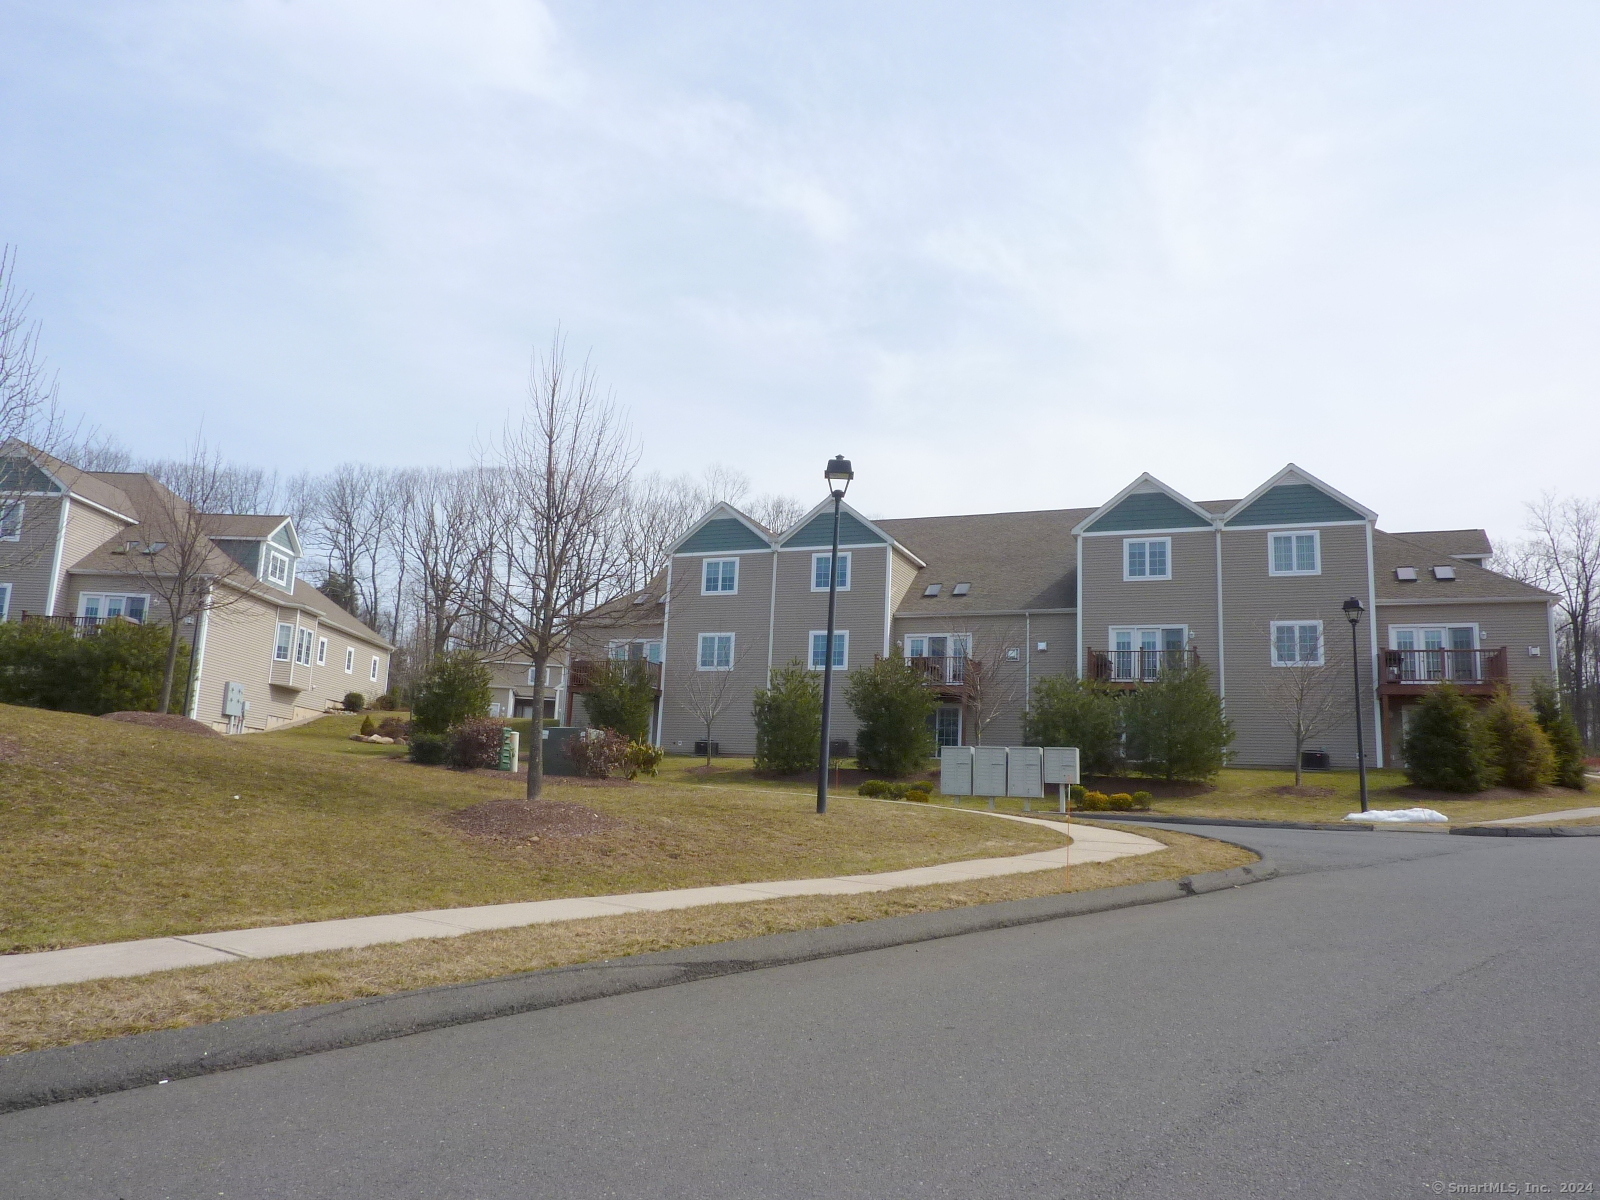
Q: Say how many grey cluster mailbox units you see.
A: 4